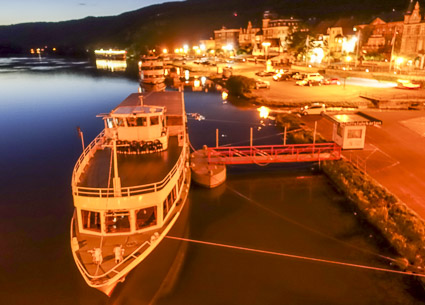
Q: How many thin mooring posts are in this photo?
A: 4